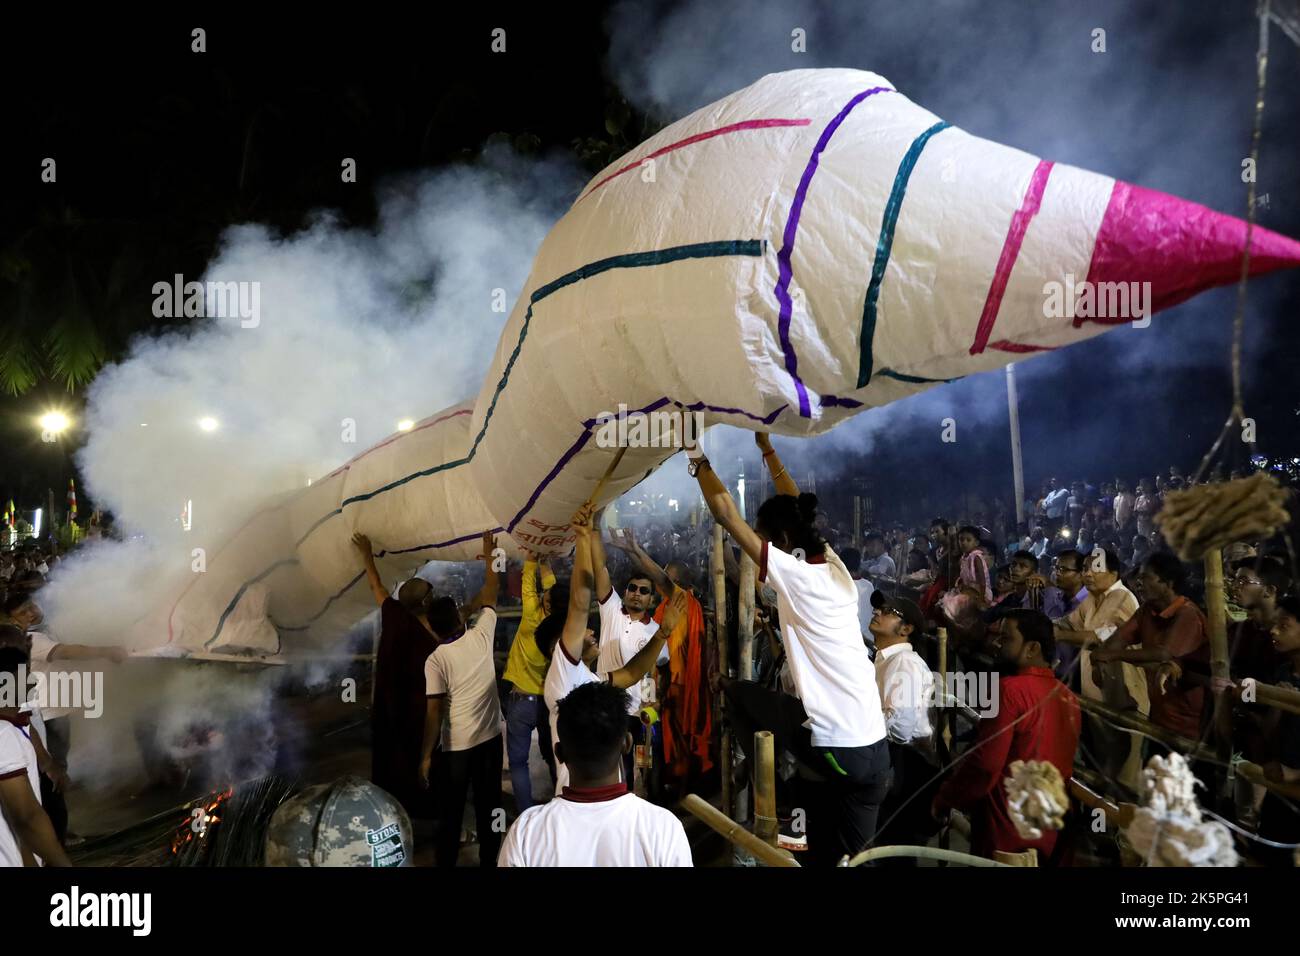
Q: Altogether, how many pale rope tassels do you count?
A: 3